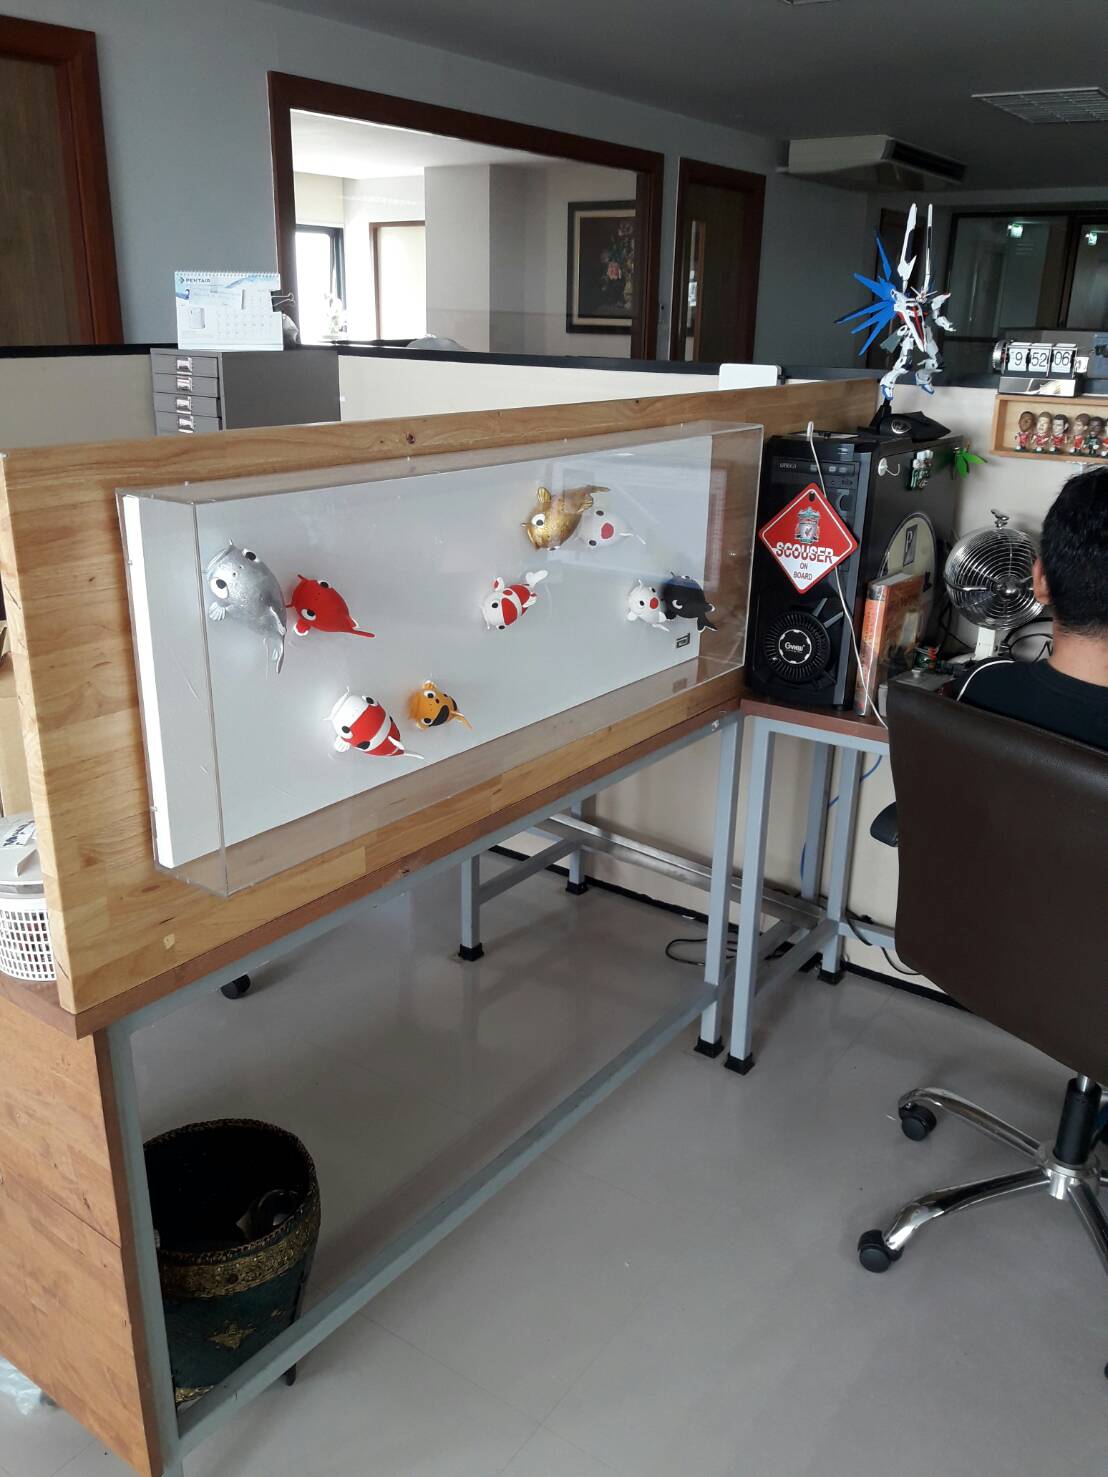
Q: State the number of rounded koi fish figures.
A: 9